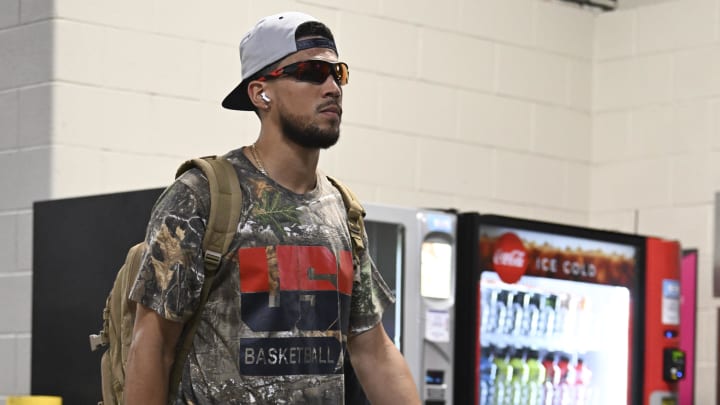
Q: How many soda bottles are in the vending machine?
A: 14